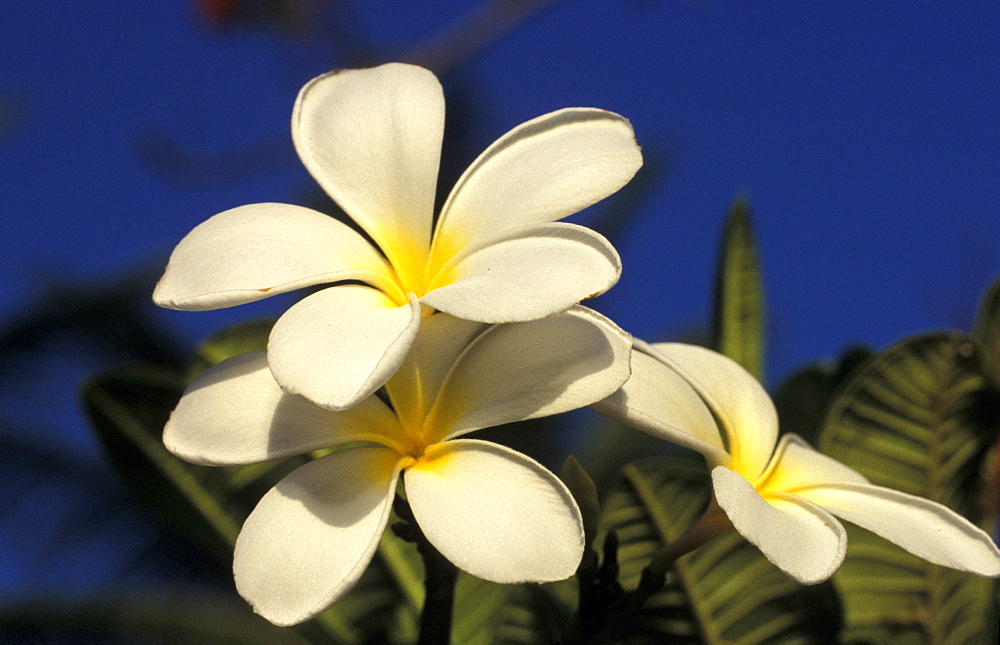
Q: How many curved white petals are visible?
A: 15